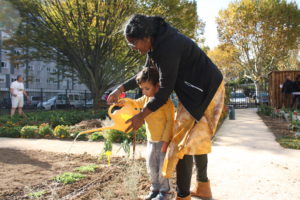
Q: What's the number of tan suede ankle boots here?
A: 2